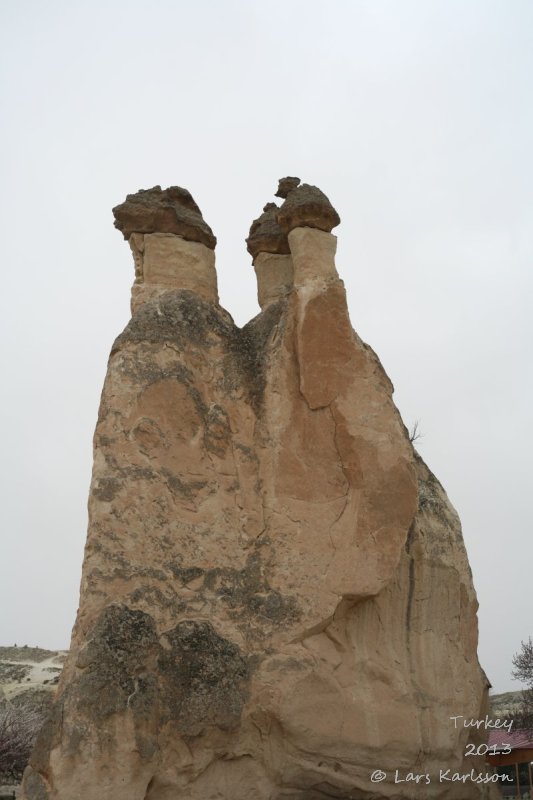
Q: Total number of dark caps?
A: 3